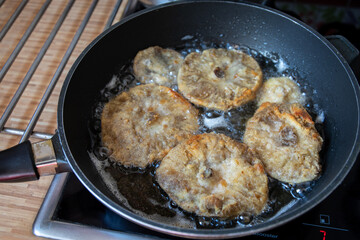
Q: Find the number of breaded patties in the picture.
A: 6